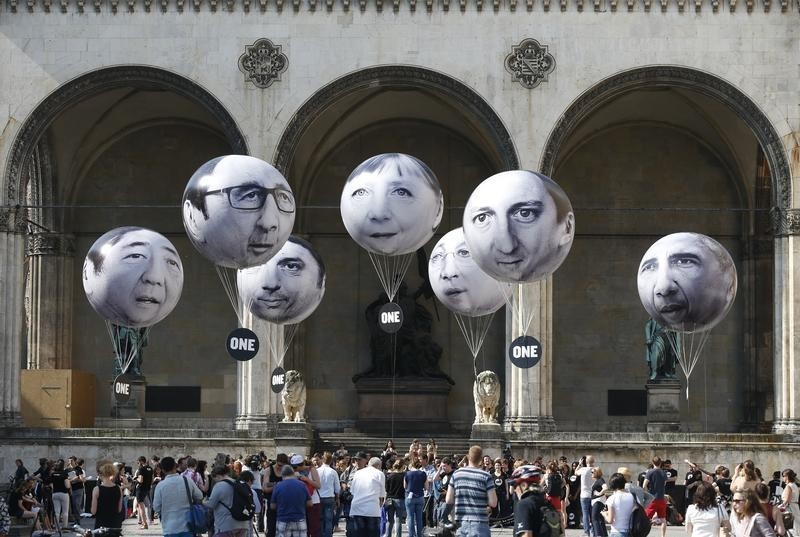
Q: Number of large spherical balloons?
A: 7